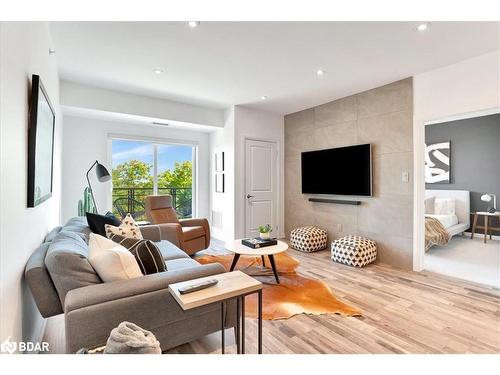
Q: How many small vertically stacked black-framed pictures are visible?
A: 2